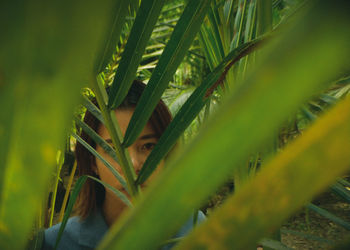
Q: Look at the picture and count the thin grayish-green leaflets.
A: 4